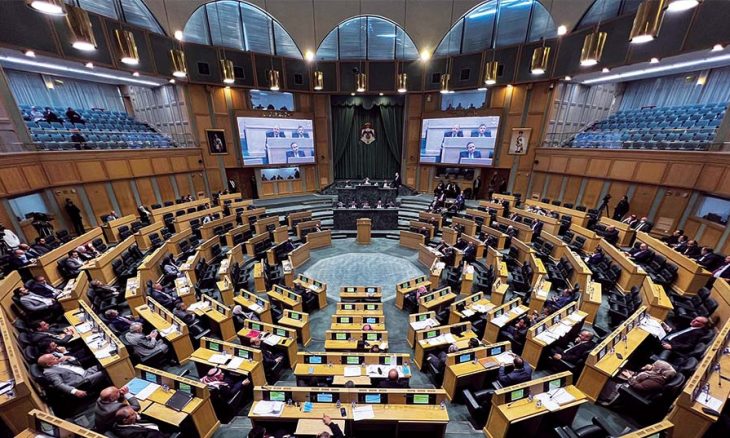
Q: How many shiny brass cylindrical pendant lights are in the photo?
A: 15